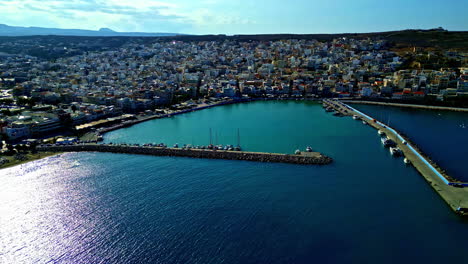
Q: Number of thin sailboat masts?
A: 3